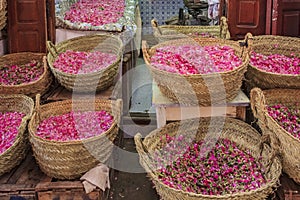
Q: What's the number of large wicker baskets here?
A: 9